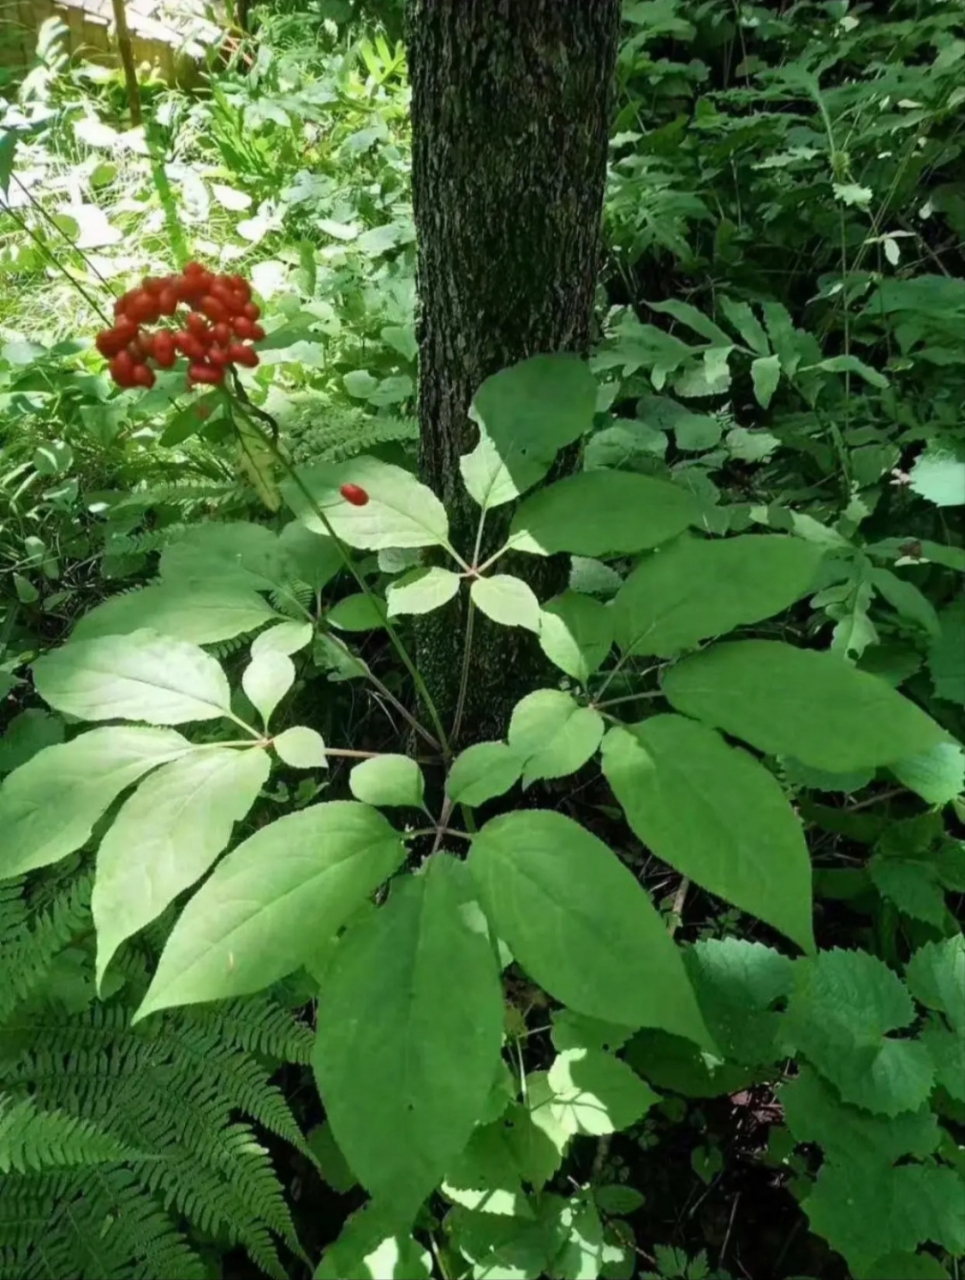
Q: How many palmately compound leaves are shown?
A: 5